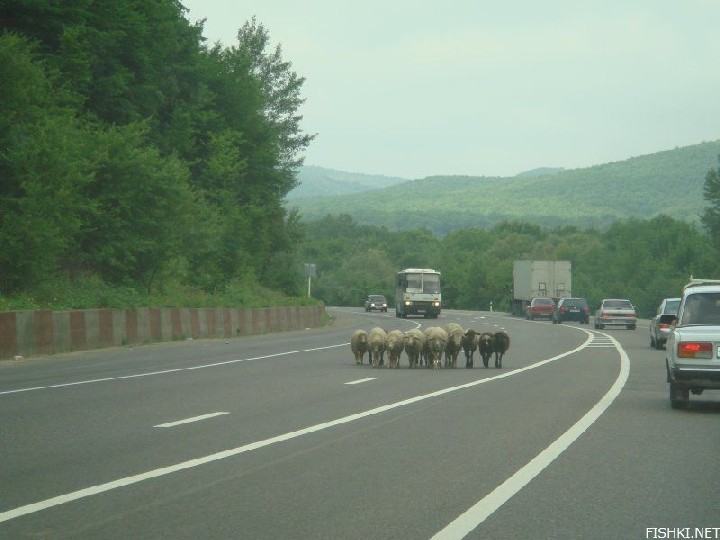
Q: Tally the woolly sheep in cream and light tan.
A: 6